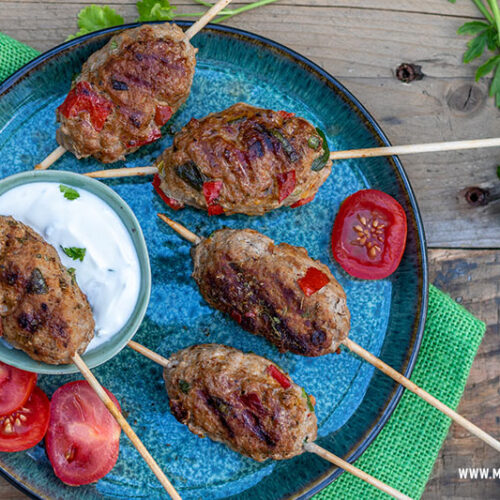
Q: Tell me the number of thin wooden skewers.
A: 5